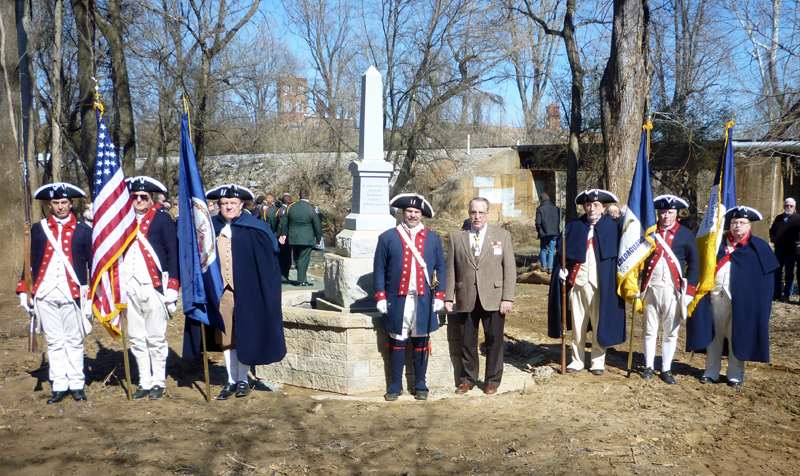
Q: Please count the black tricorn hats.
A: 7